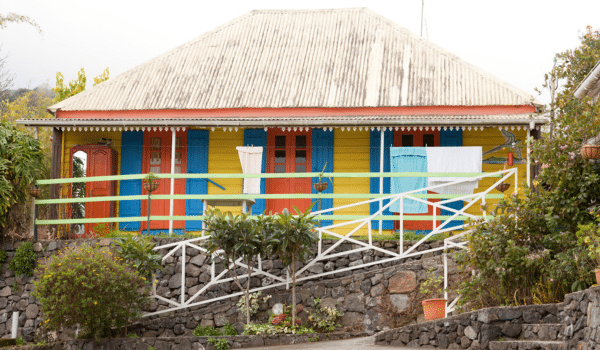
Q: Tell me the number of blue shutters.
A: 6